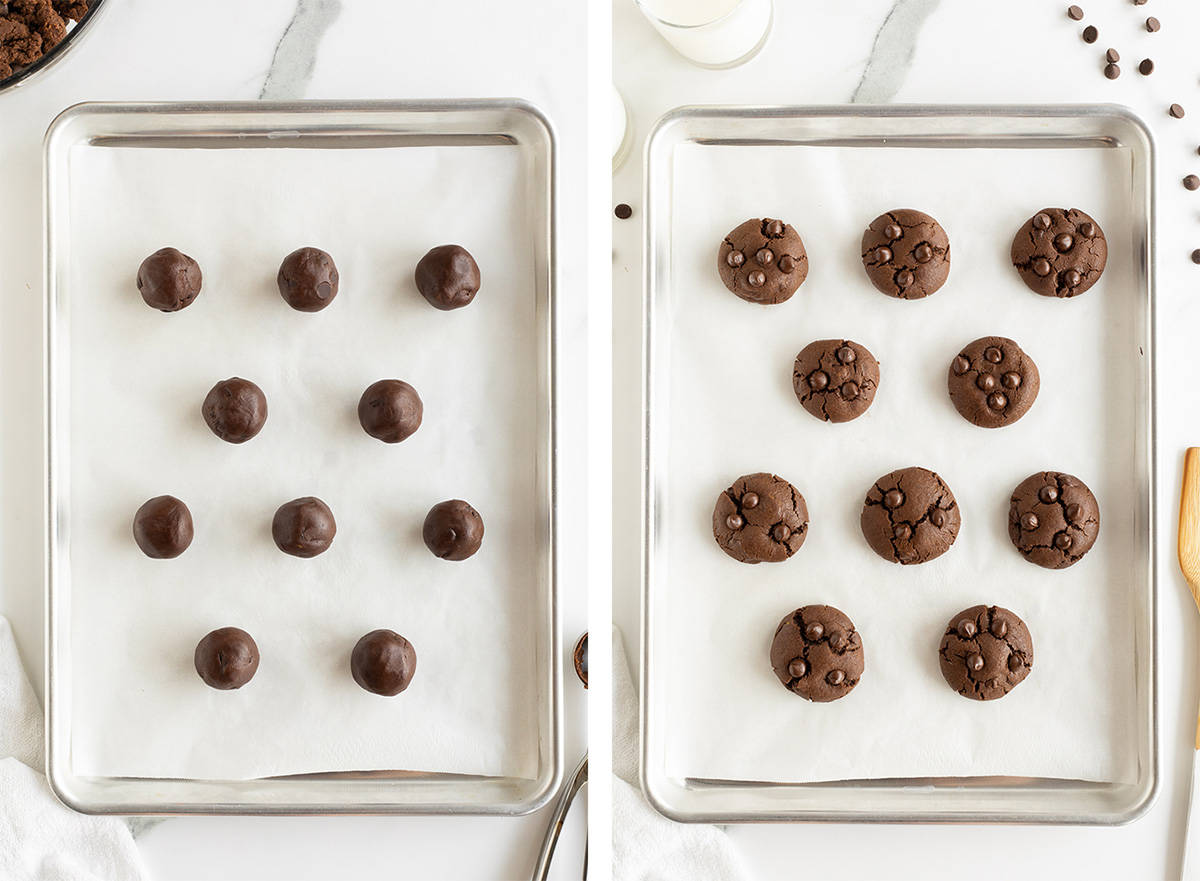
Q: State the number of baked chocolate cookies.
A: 10